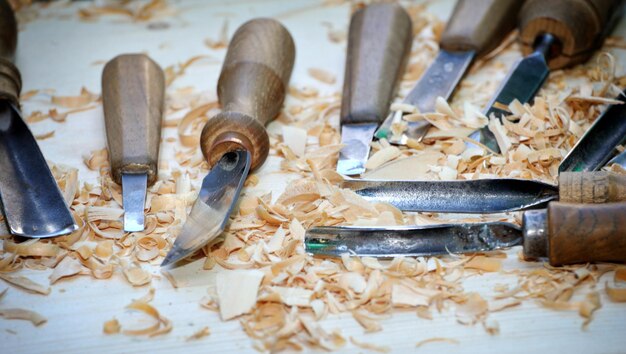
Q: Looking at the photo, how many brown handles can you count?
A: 8